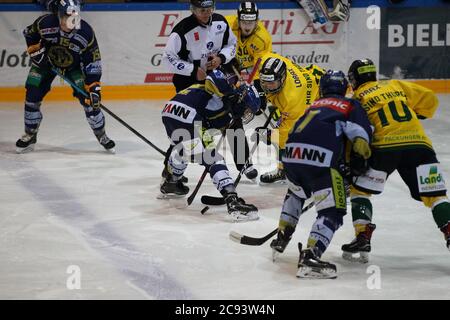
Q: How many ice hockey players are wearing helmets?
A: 6